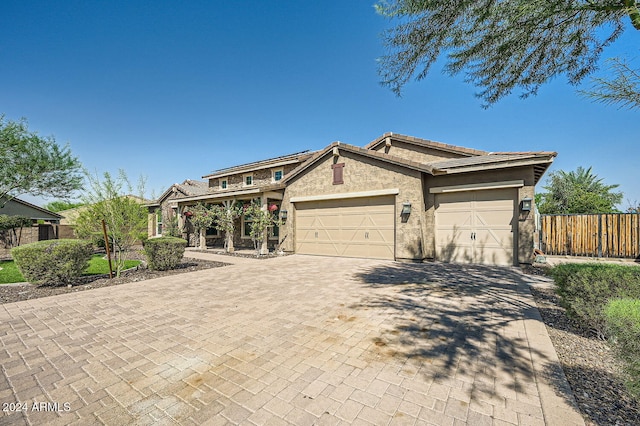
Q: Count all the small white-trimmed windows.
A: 3